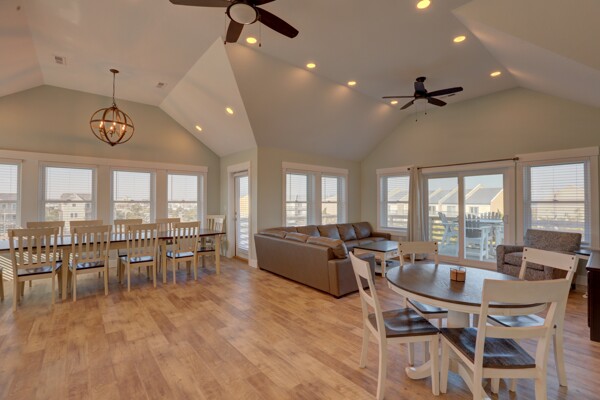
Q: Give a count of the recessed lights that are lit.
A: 9